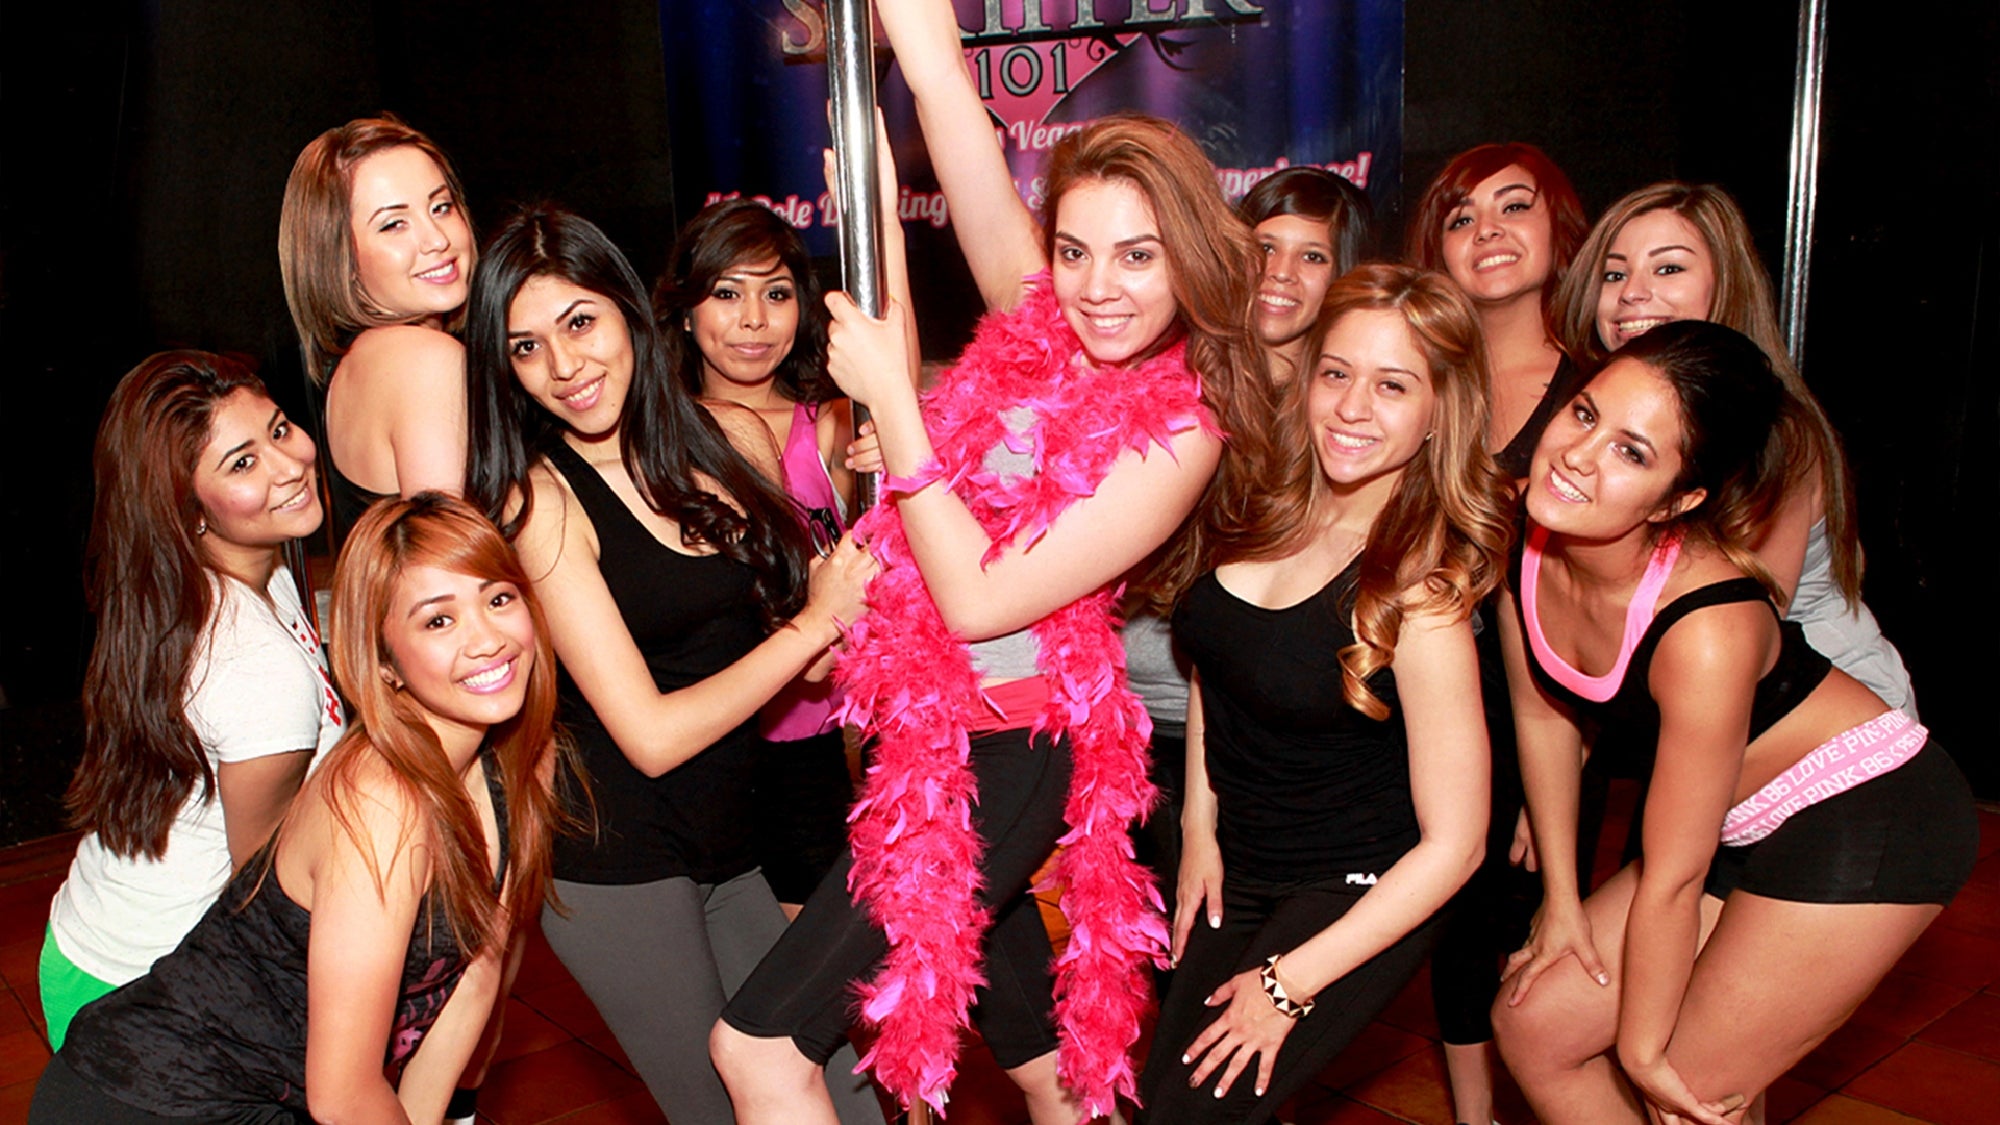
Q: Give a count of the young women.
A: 11